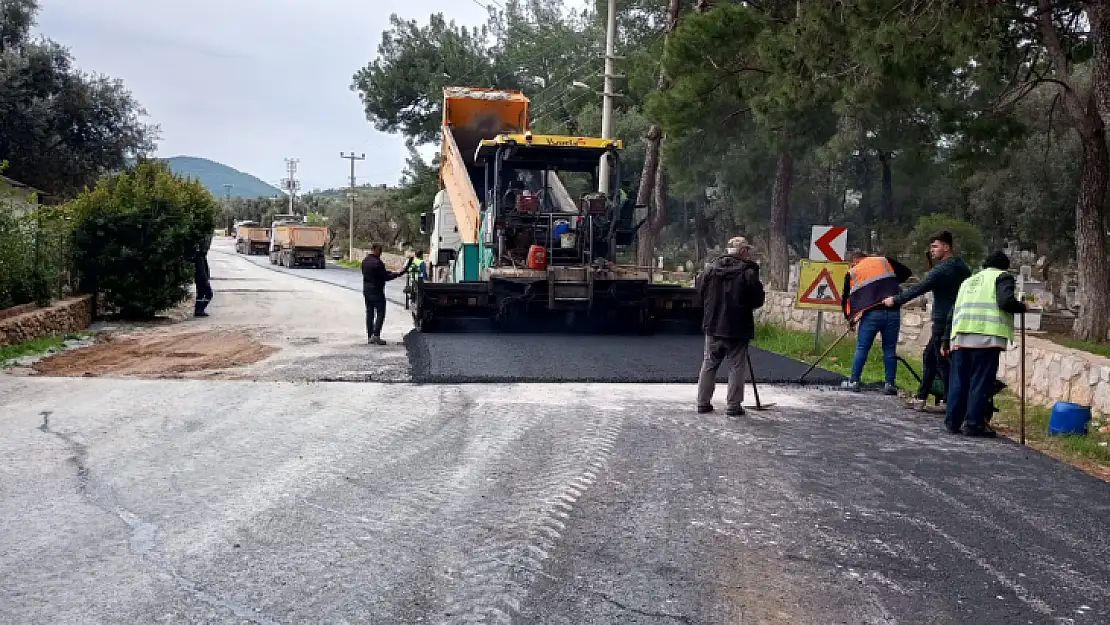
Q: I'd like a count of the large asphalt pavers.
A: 1